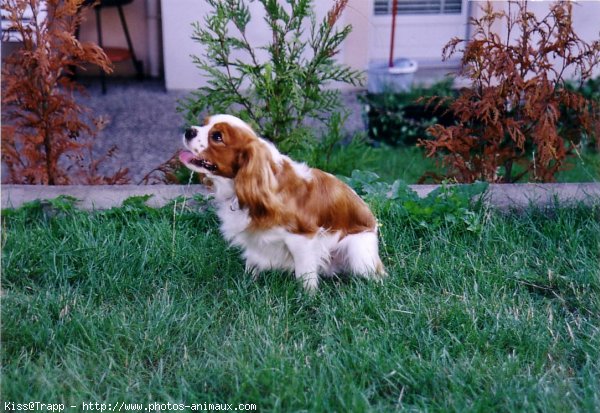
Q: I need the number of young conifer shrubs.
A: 3